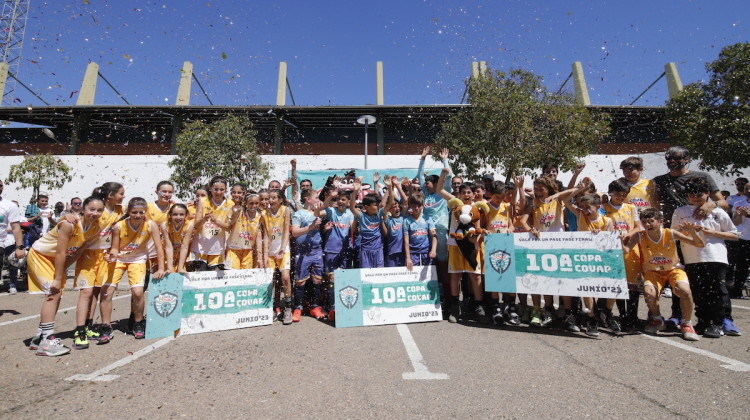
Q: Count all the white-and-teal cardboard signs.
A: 3